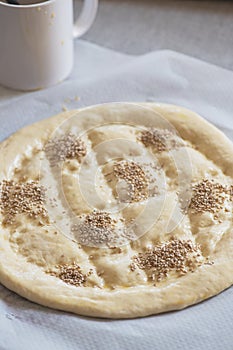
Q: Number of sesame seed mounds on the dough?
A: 8